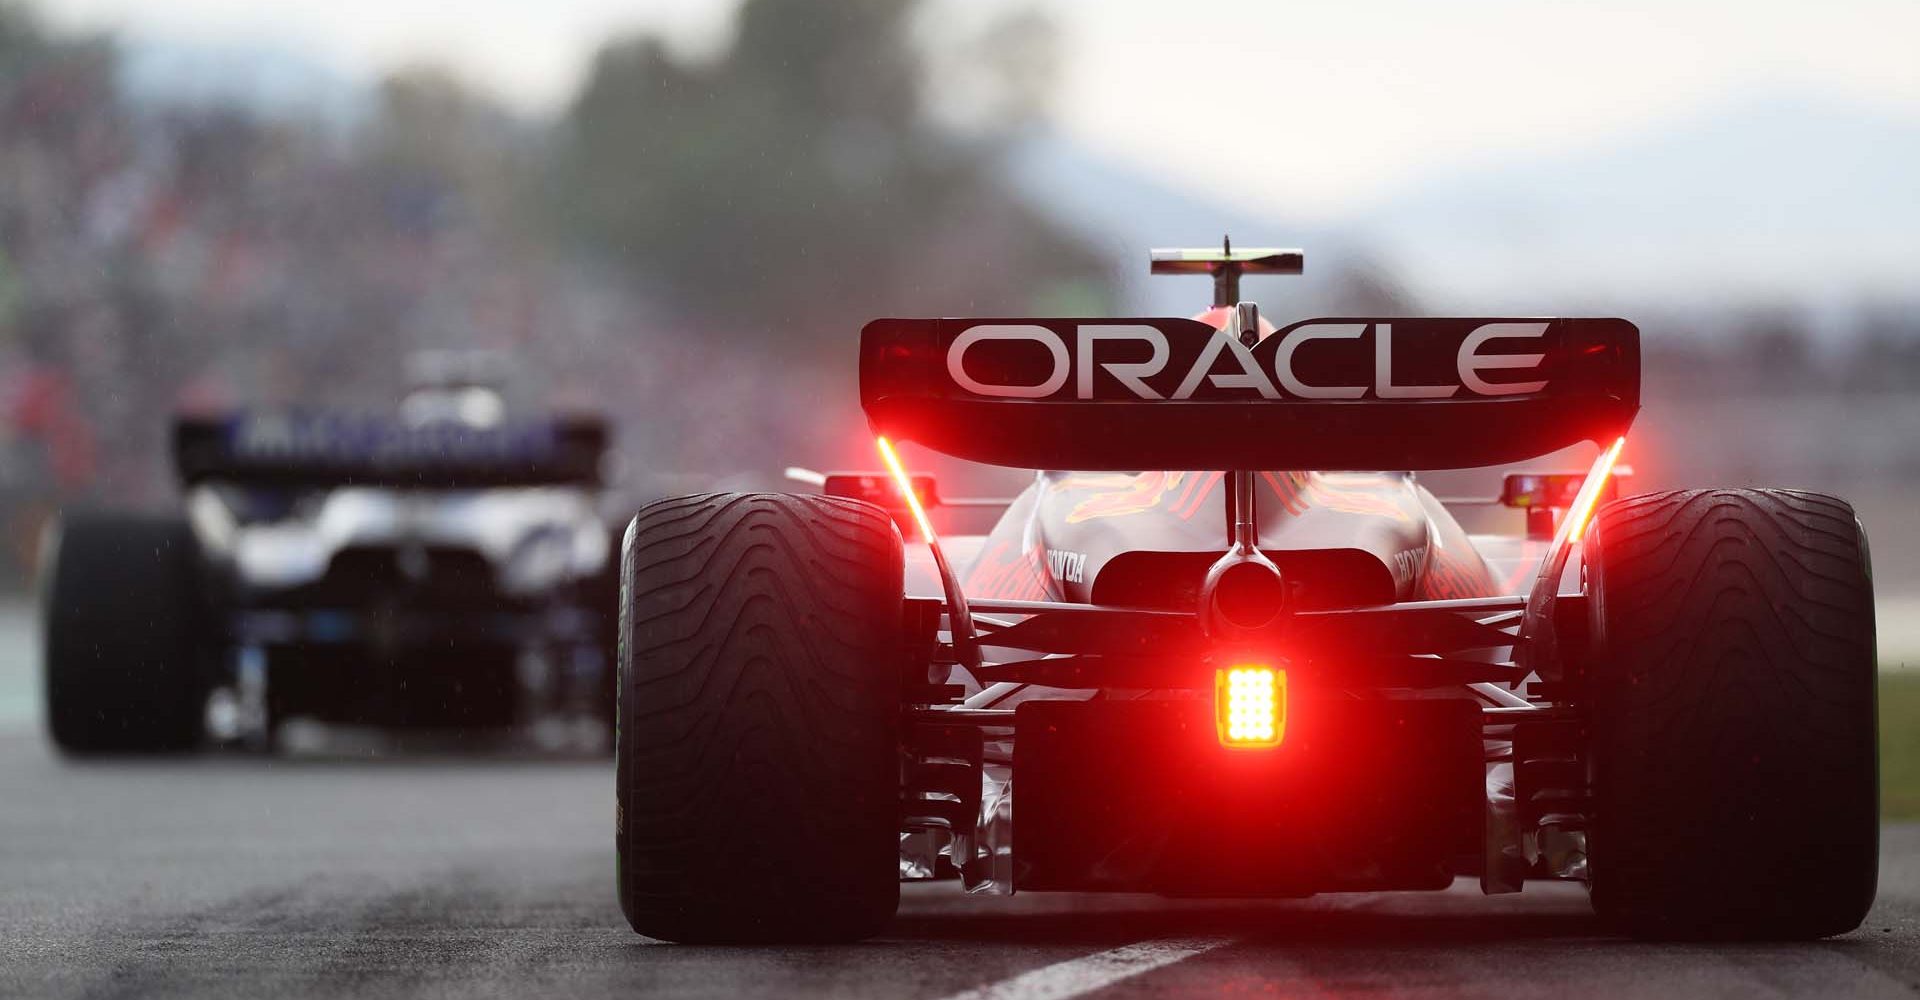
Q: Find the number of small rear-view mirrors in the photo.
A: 2